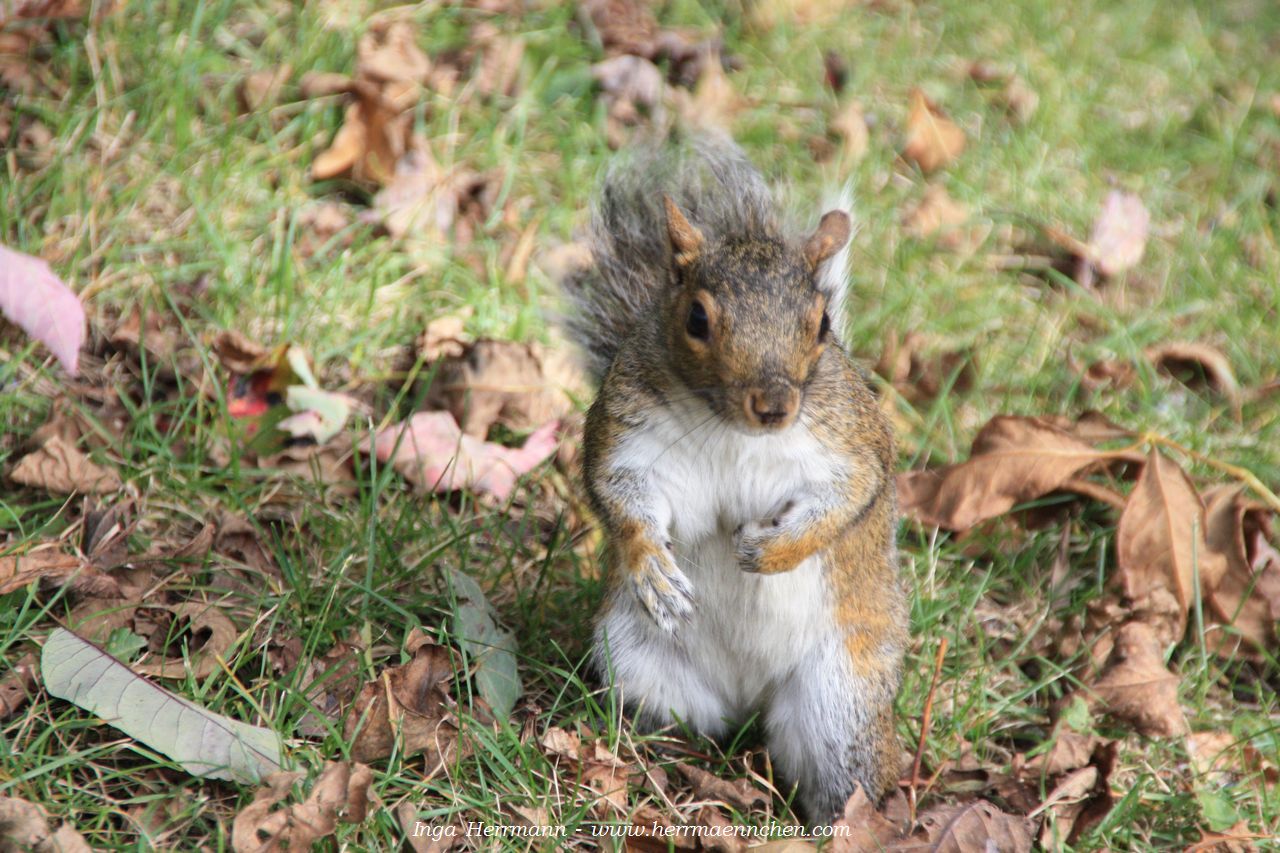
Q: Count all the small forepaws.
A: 2